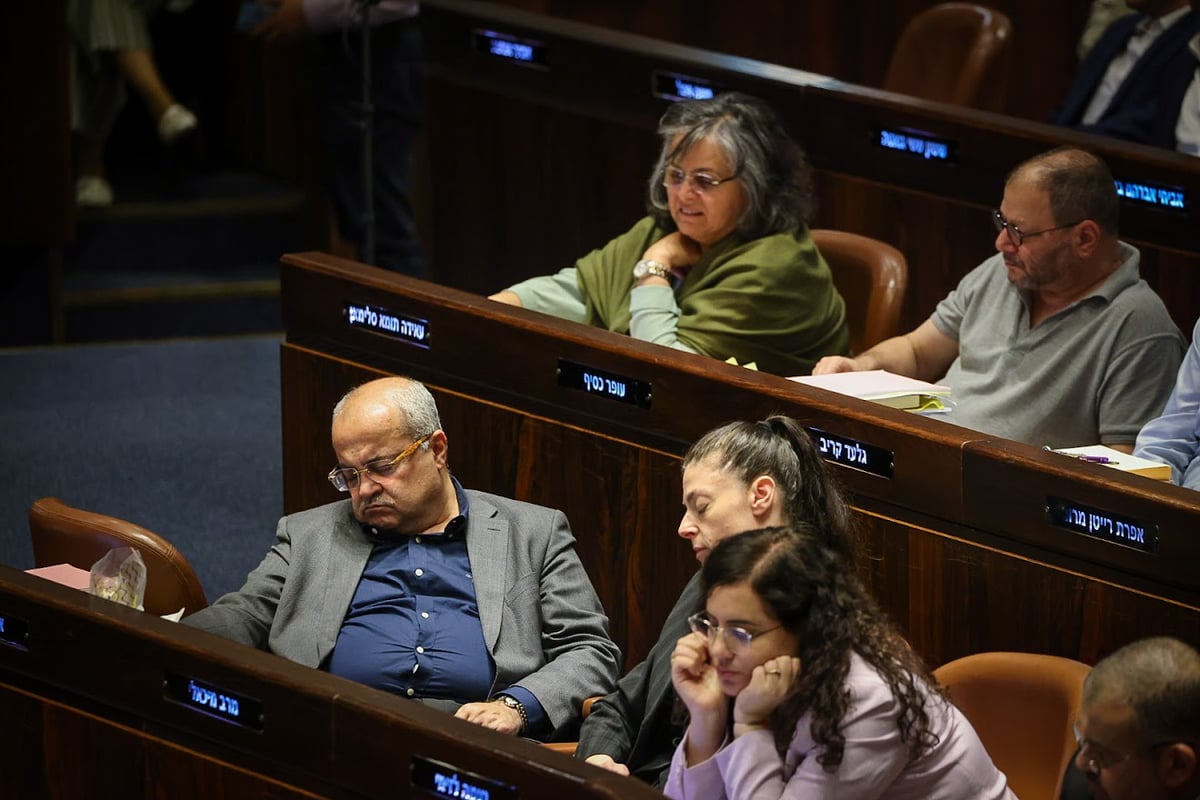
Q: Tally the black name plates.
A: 11